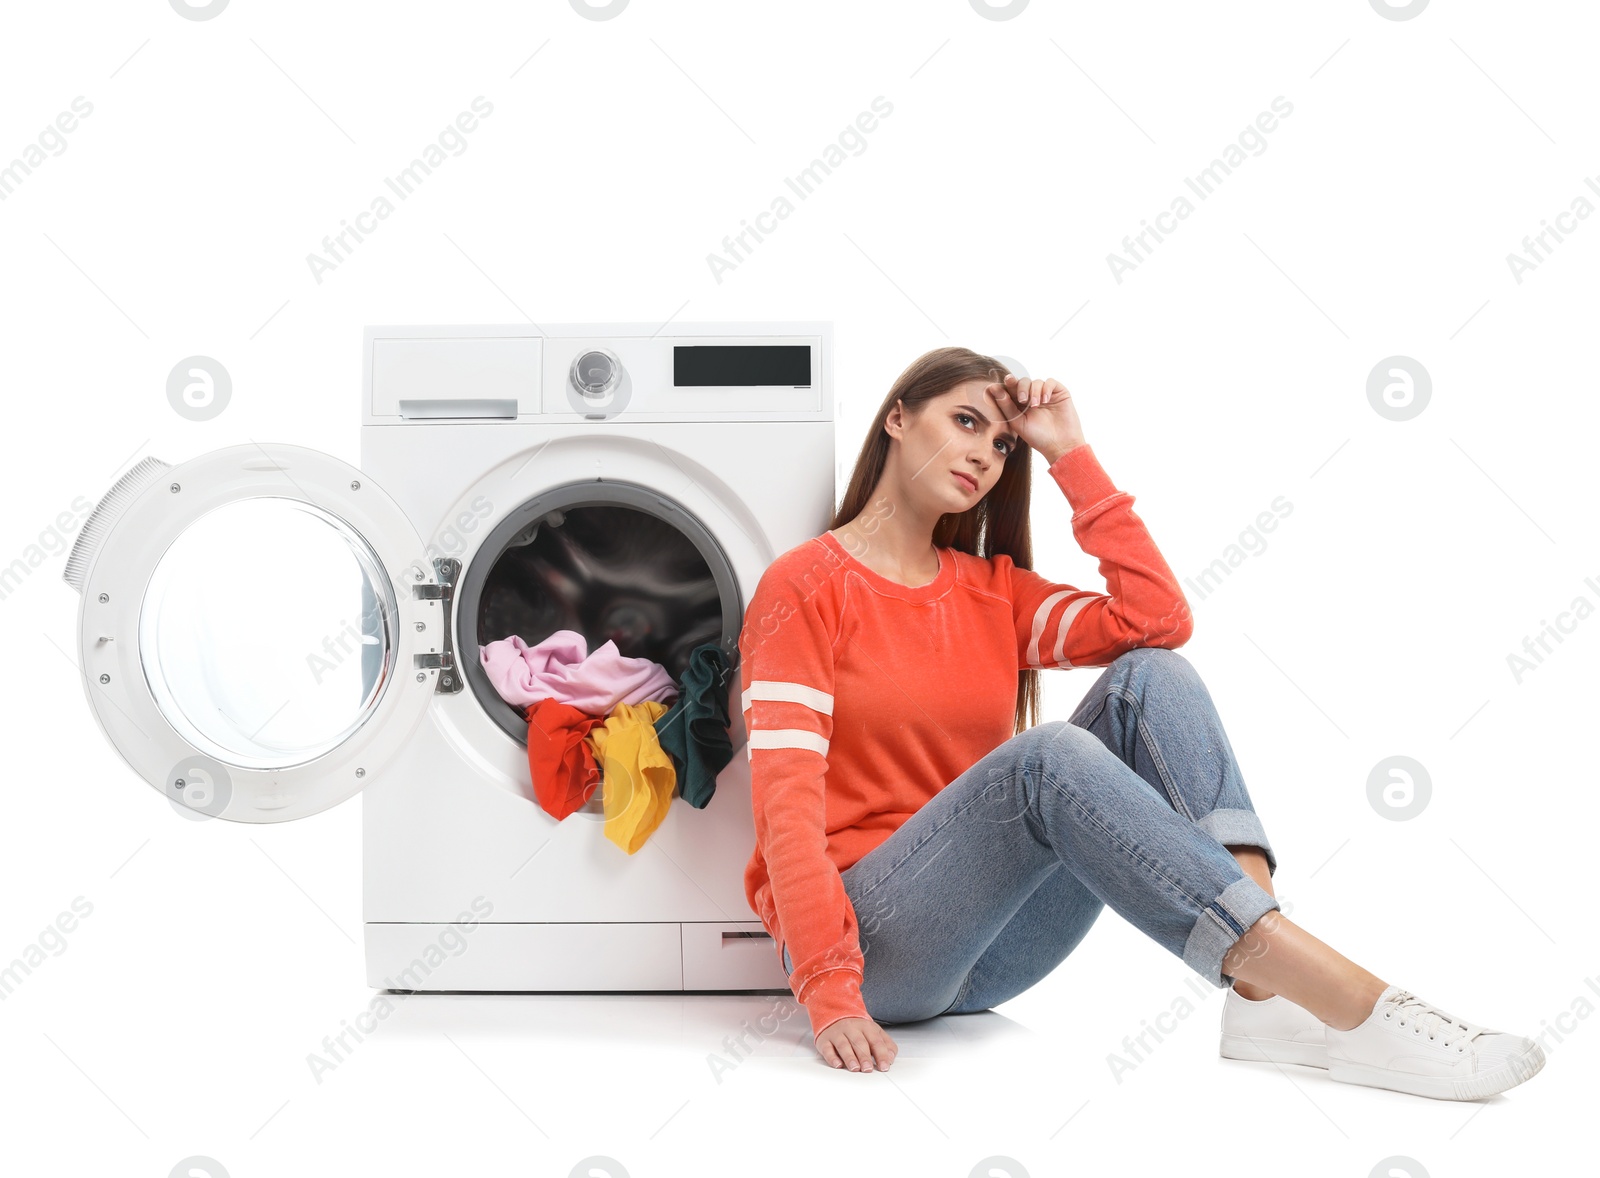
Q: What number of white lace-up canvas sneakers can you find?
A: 2